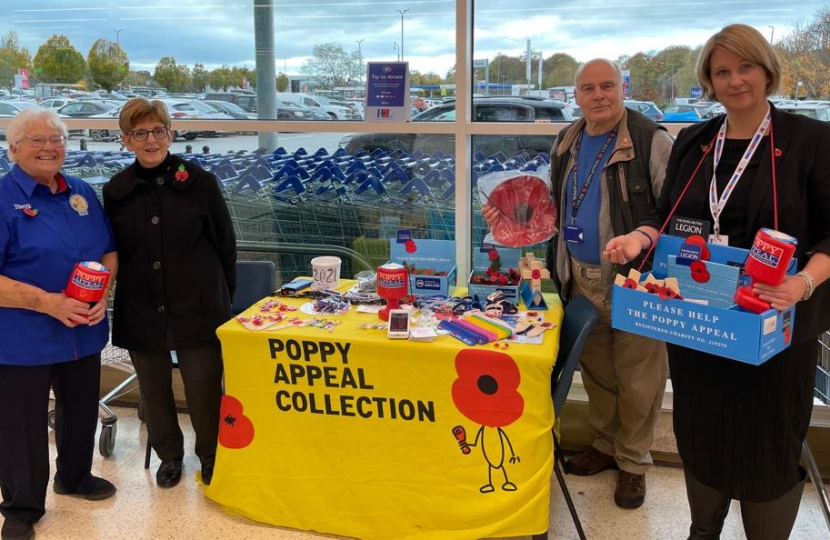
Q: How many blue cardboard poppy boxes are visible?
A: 3